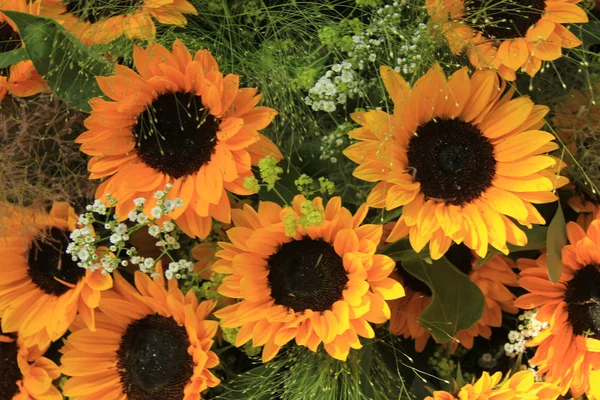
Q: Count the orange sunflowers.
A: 12